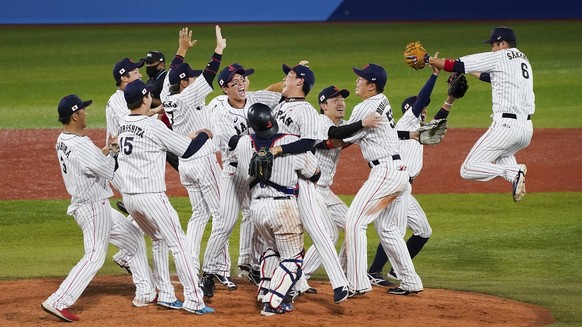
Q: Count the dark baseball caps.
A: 11